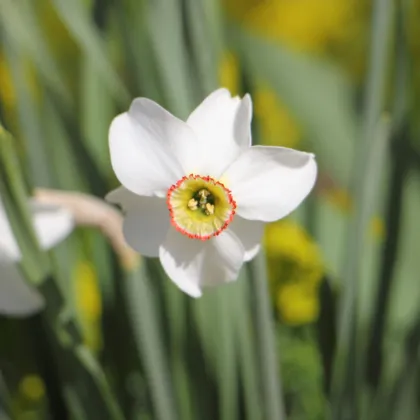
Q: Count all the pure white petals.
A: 6